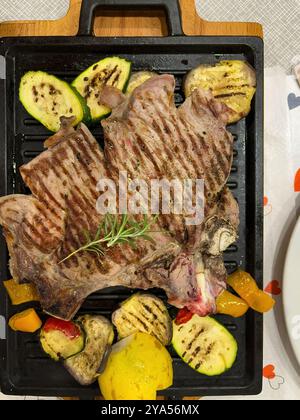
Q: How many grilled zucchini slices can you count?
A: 3